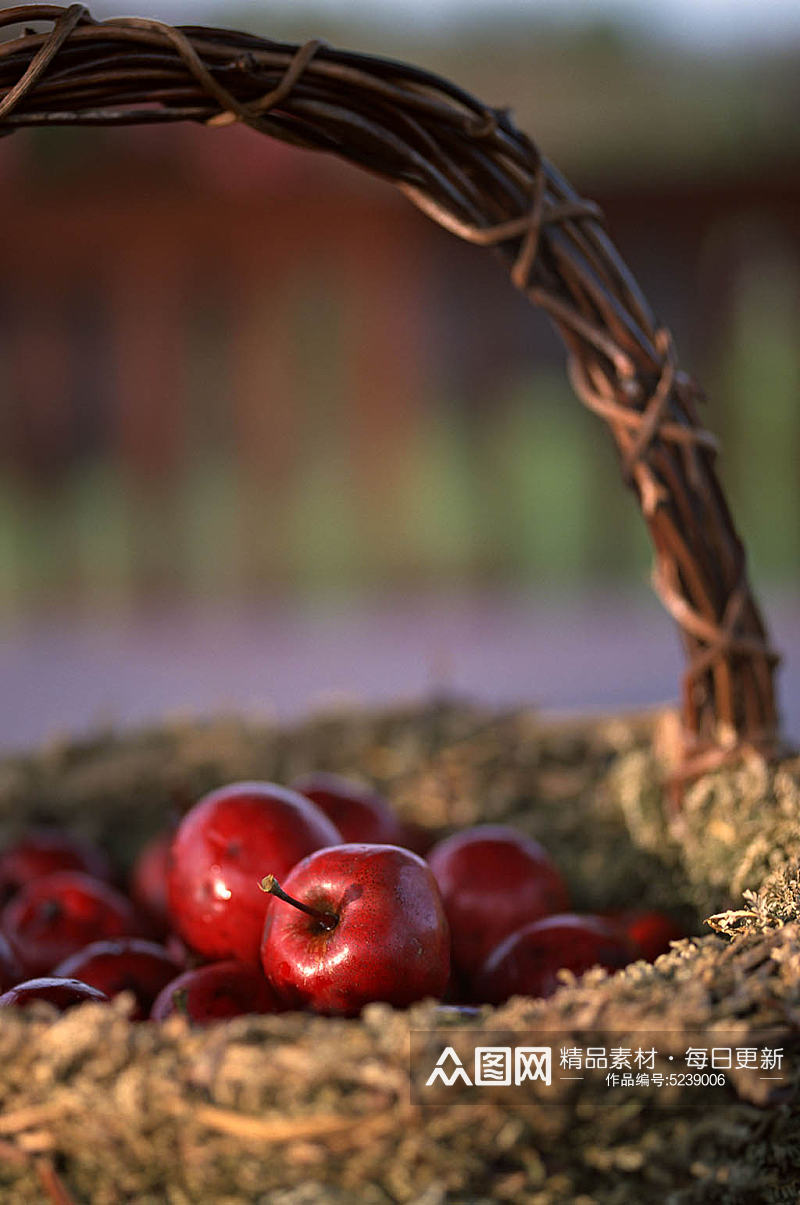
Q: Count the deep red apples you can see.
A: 13